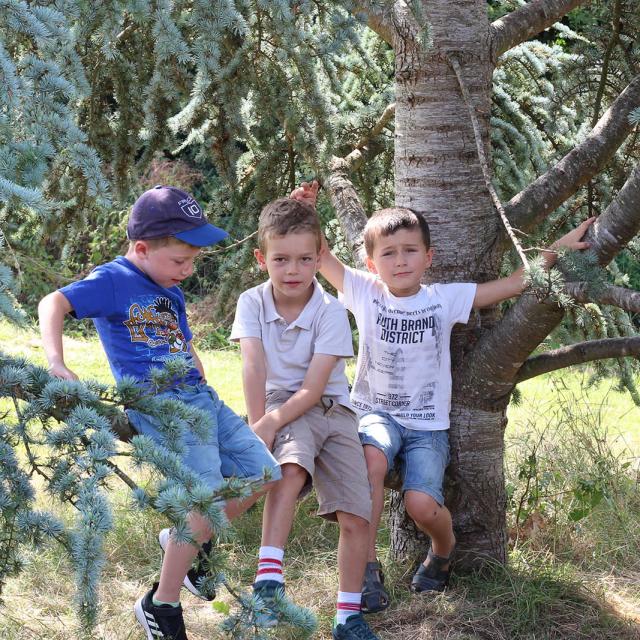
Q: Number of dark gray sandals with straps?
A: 2